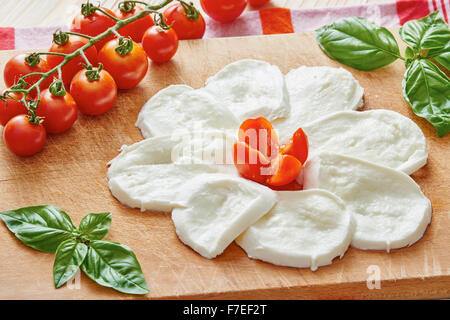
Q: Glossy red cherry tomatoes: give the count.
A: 13